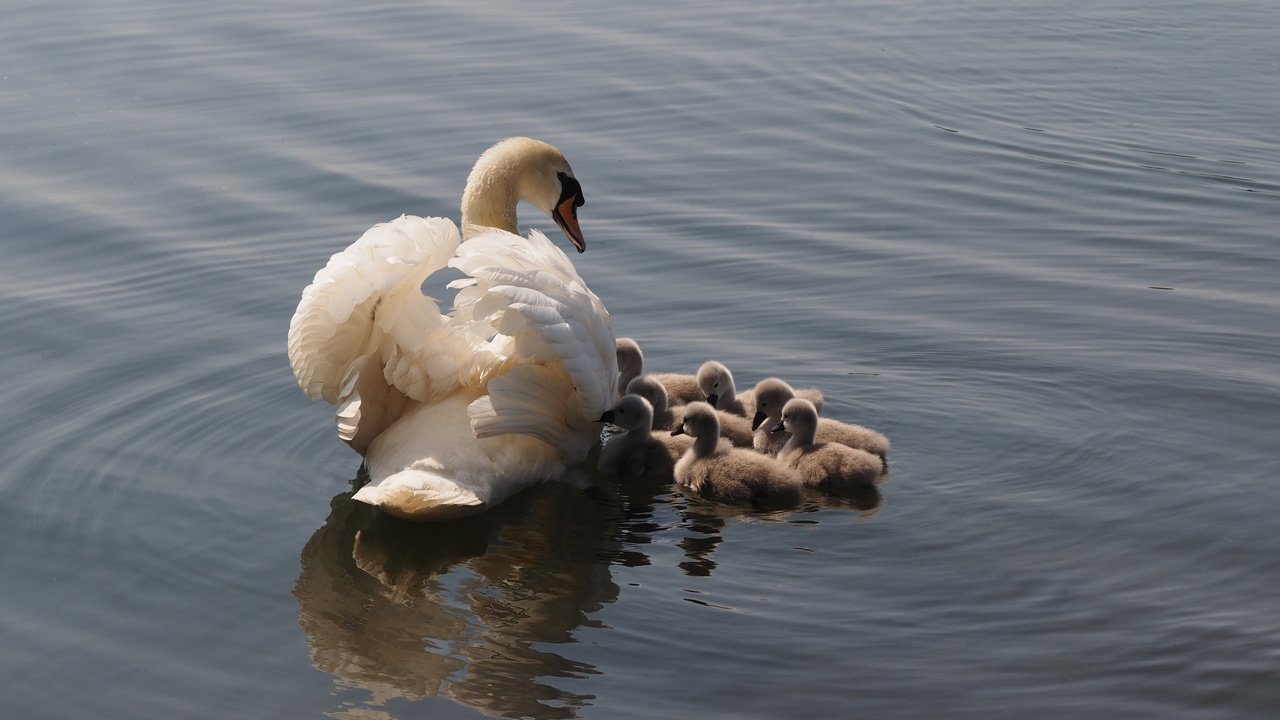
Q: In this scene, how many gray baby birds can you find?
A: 7